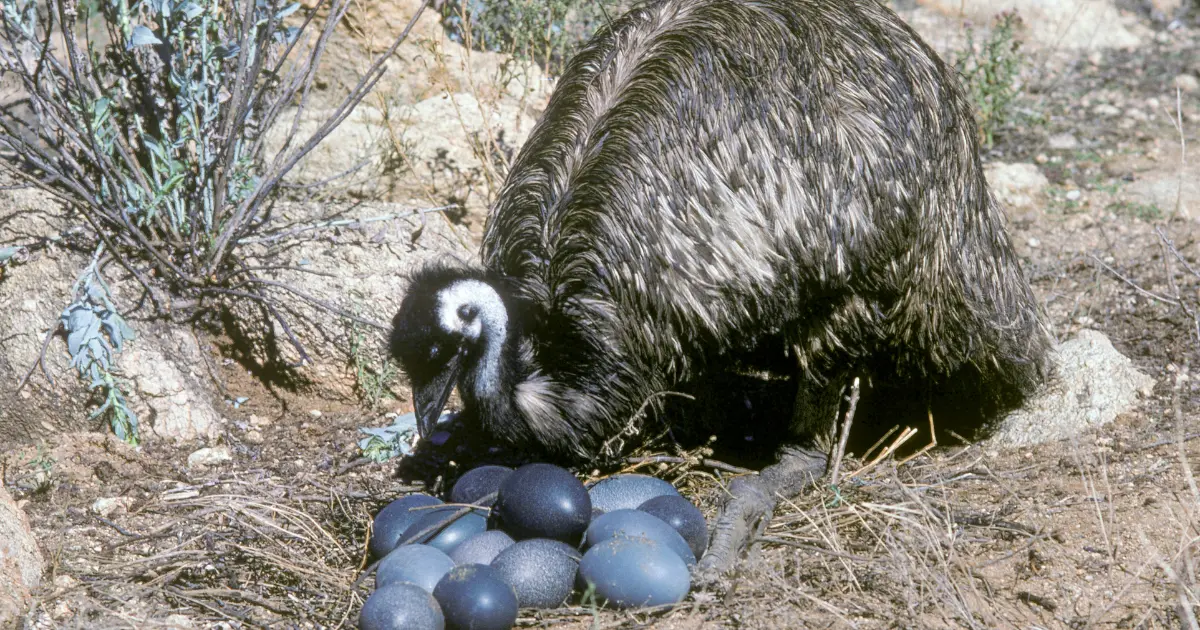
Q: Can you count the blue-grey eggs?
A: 13